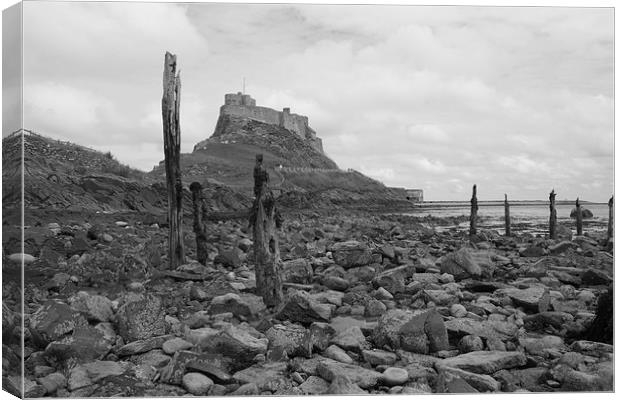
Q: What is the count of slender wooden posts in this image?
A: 8